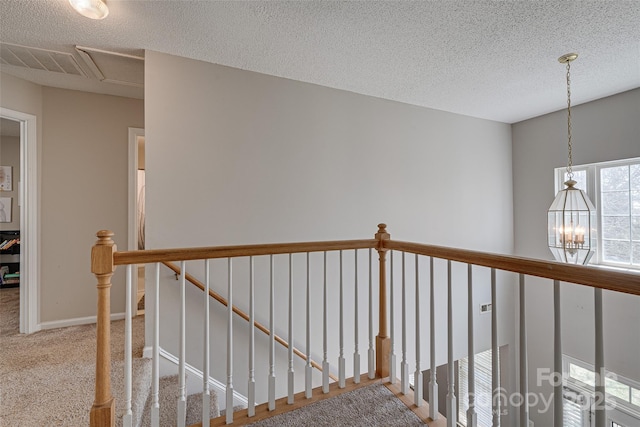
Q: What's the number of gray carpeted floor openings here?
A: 1